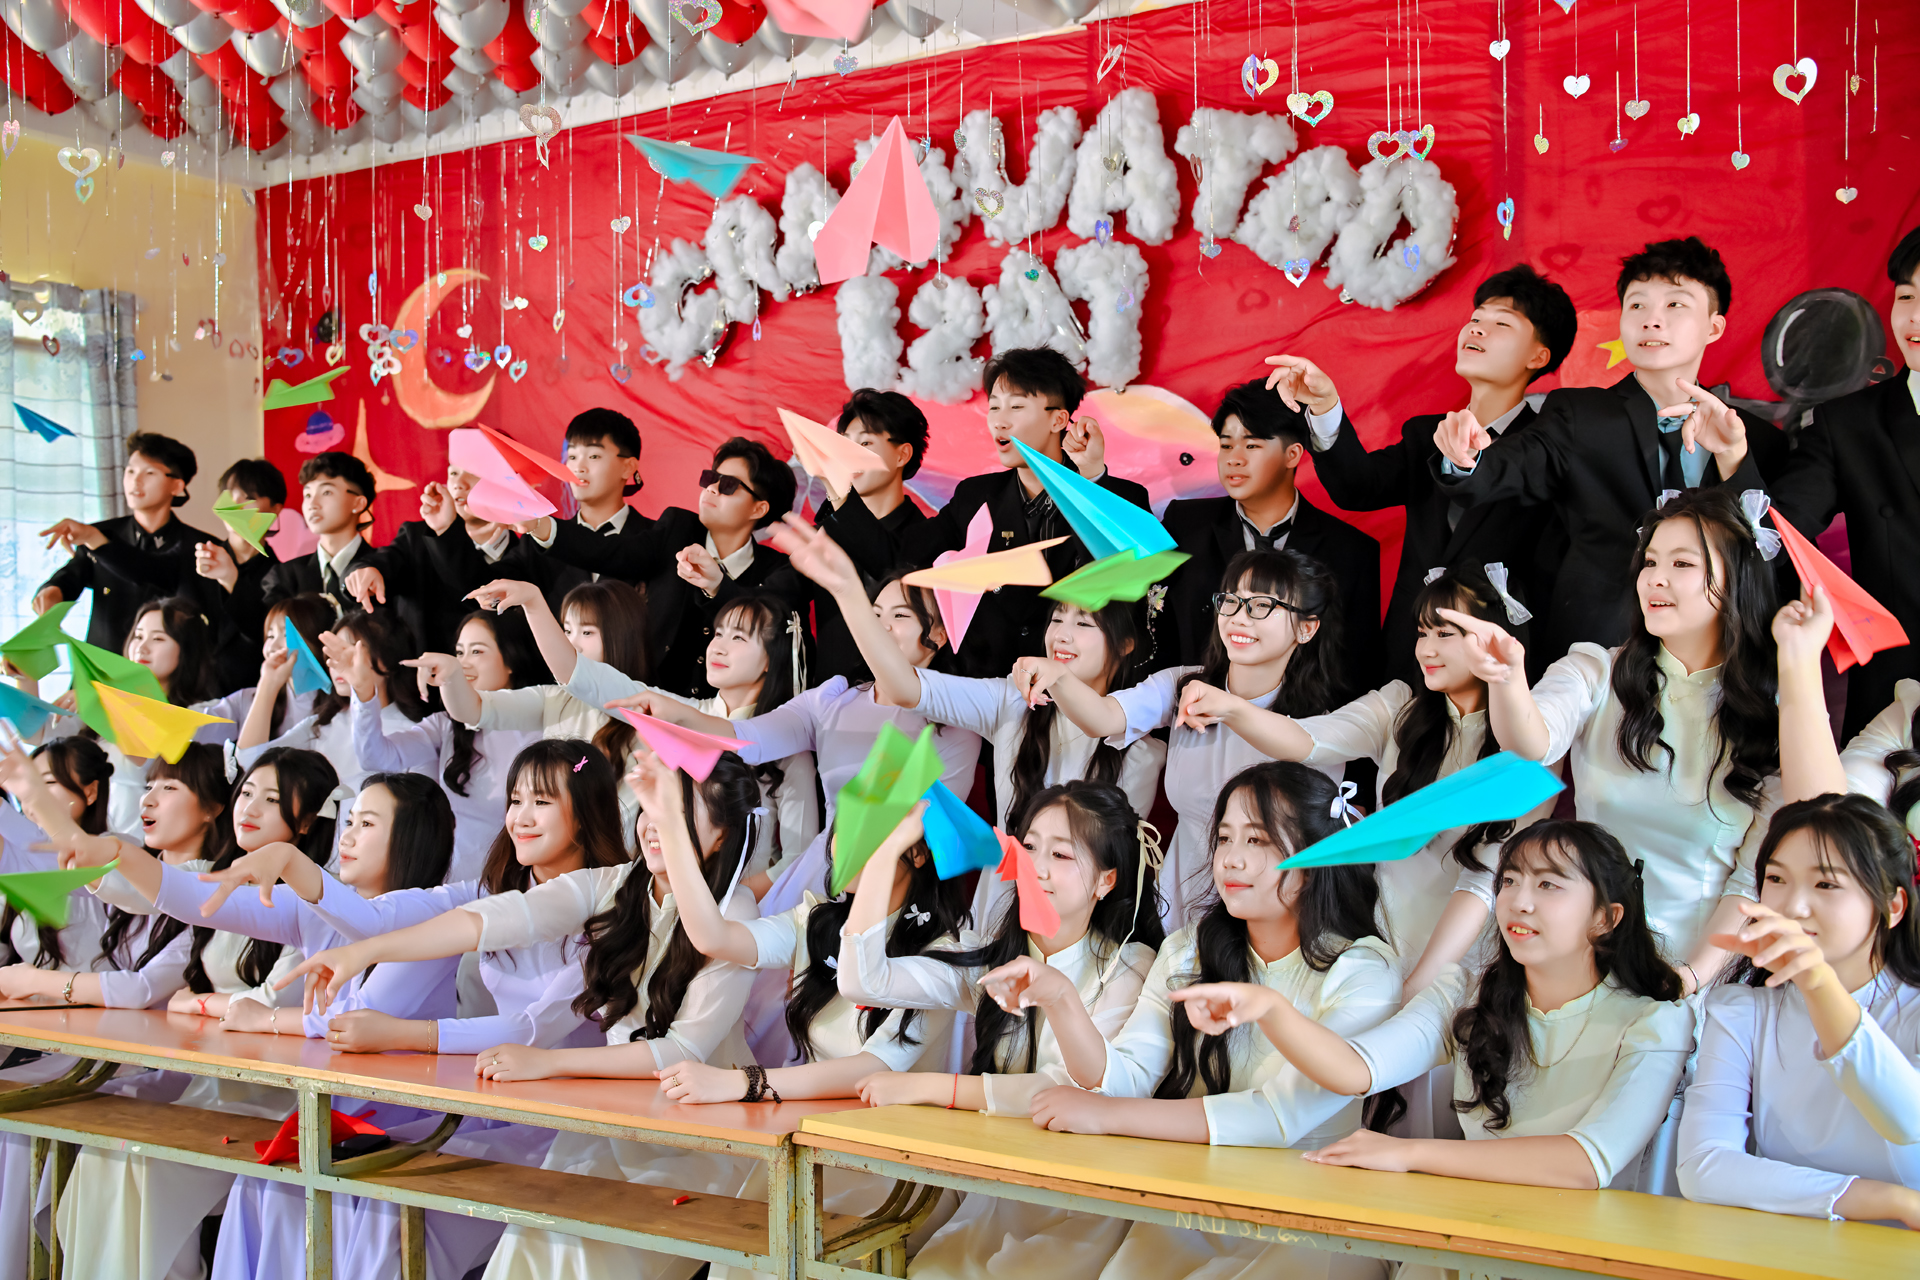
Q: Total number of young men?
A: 12